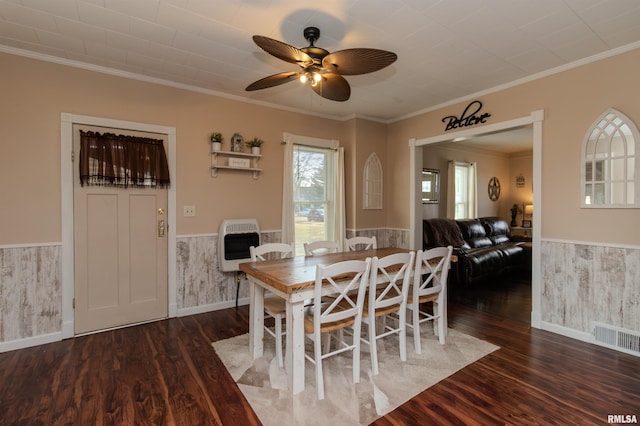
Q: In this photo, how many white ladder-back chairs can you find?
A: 6